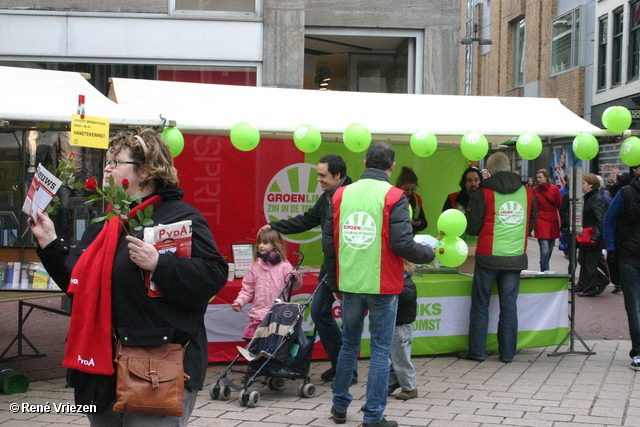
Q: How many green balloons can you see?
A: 12